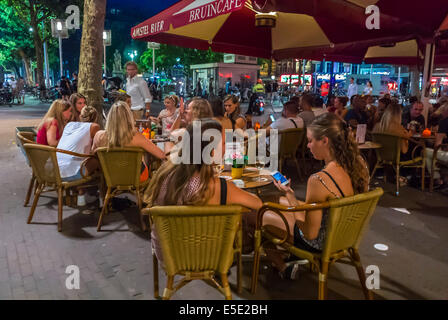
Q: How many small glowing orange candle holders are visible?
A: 3